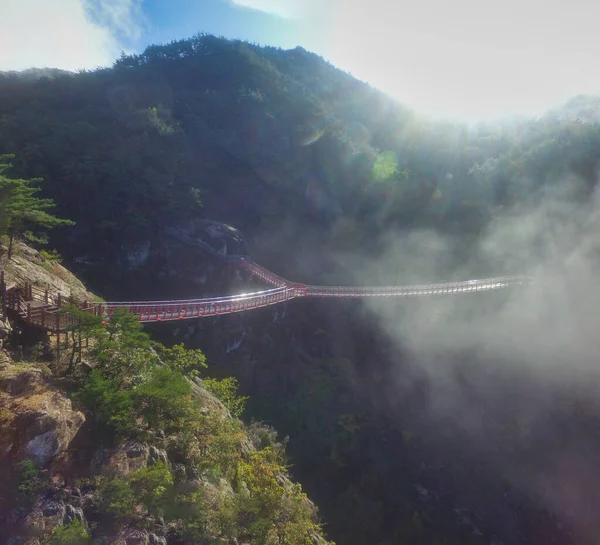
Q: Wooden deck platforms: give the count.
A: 1